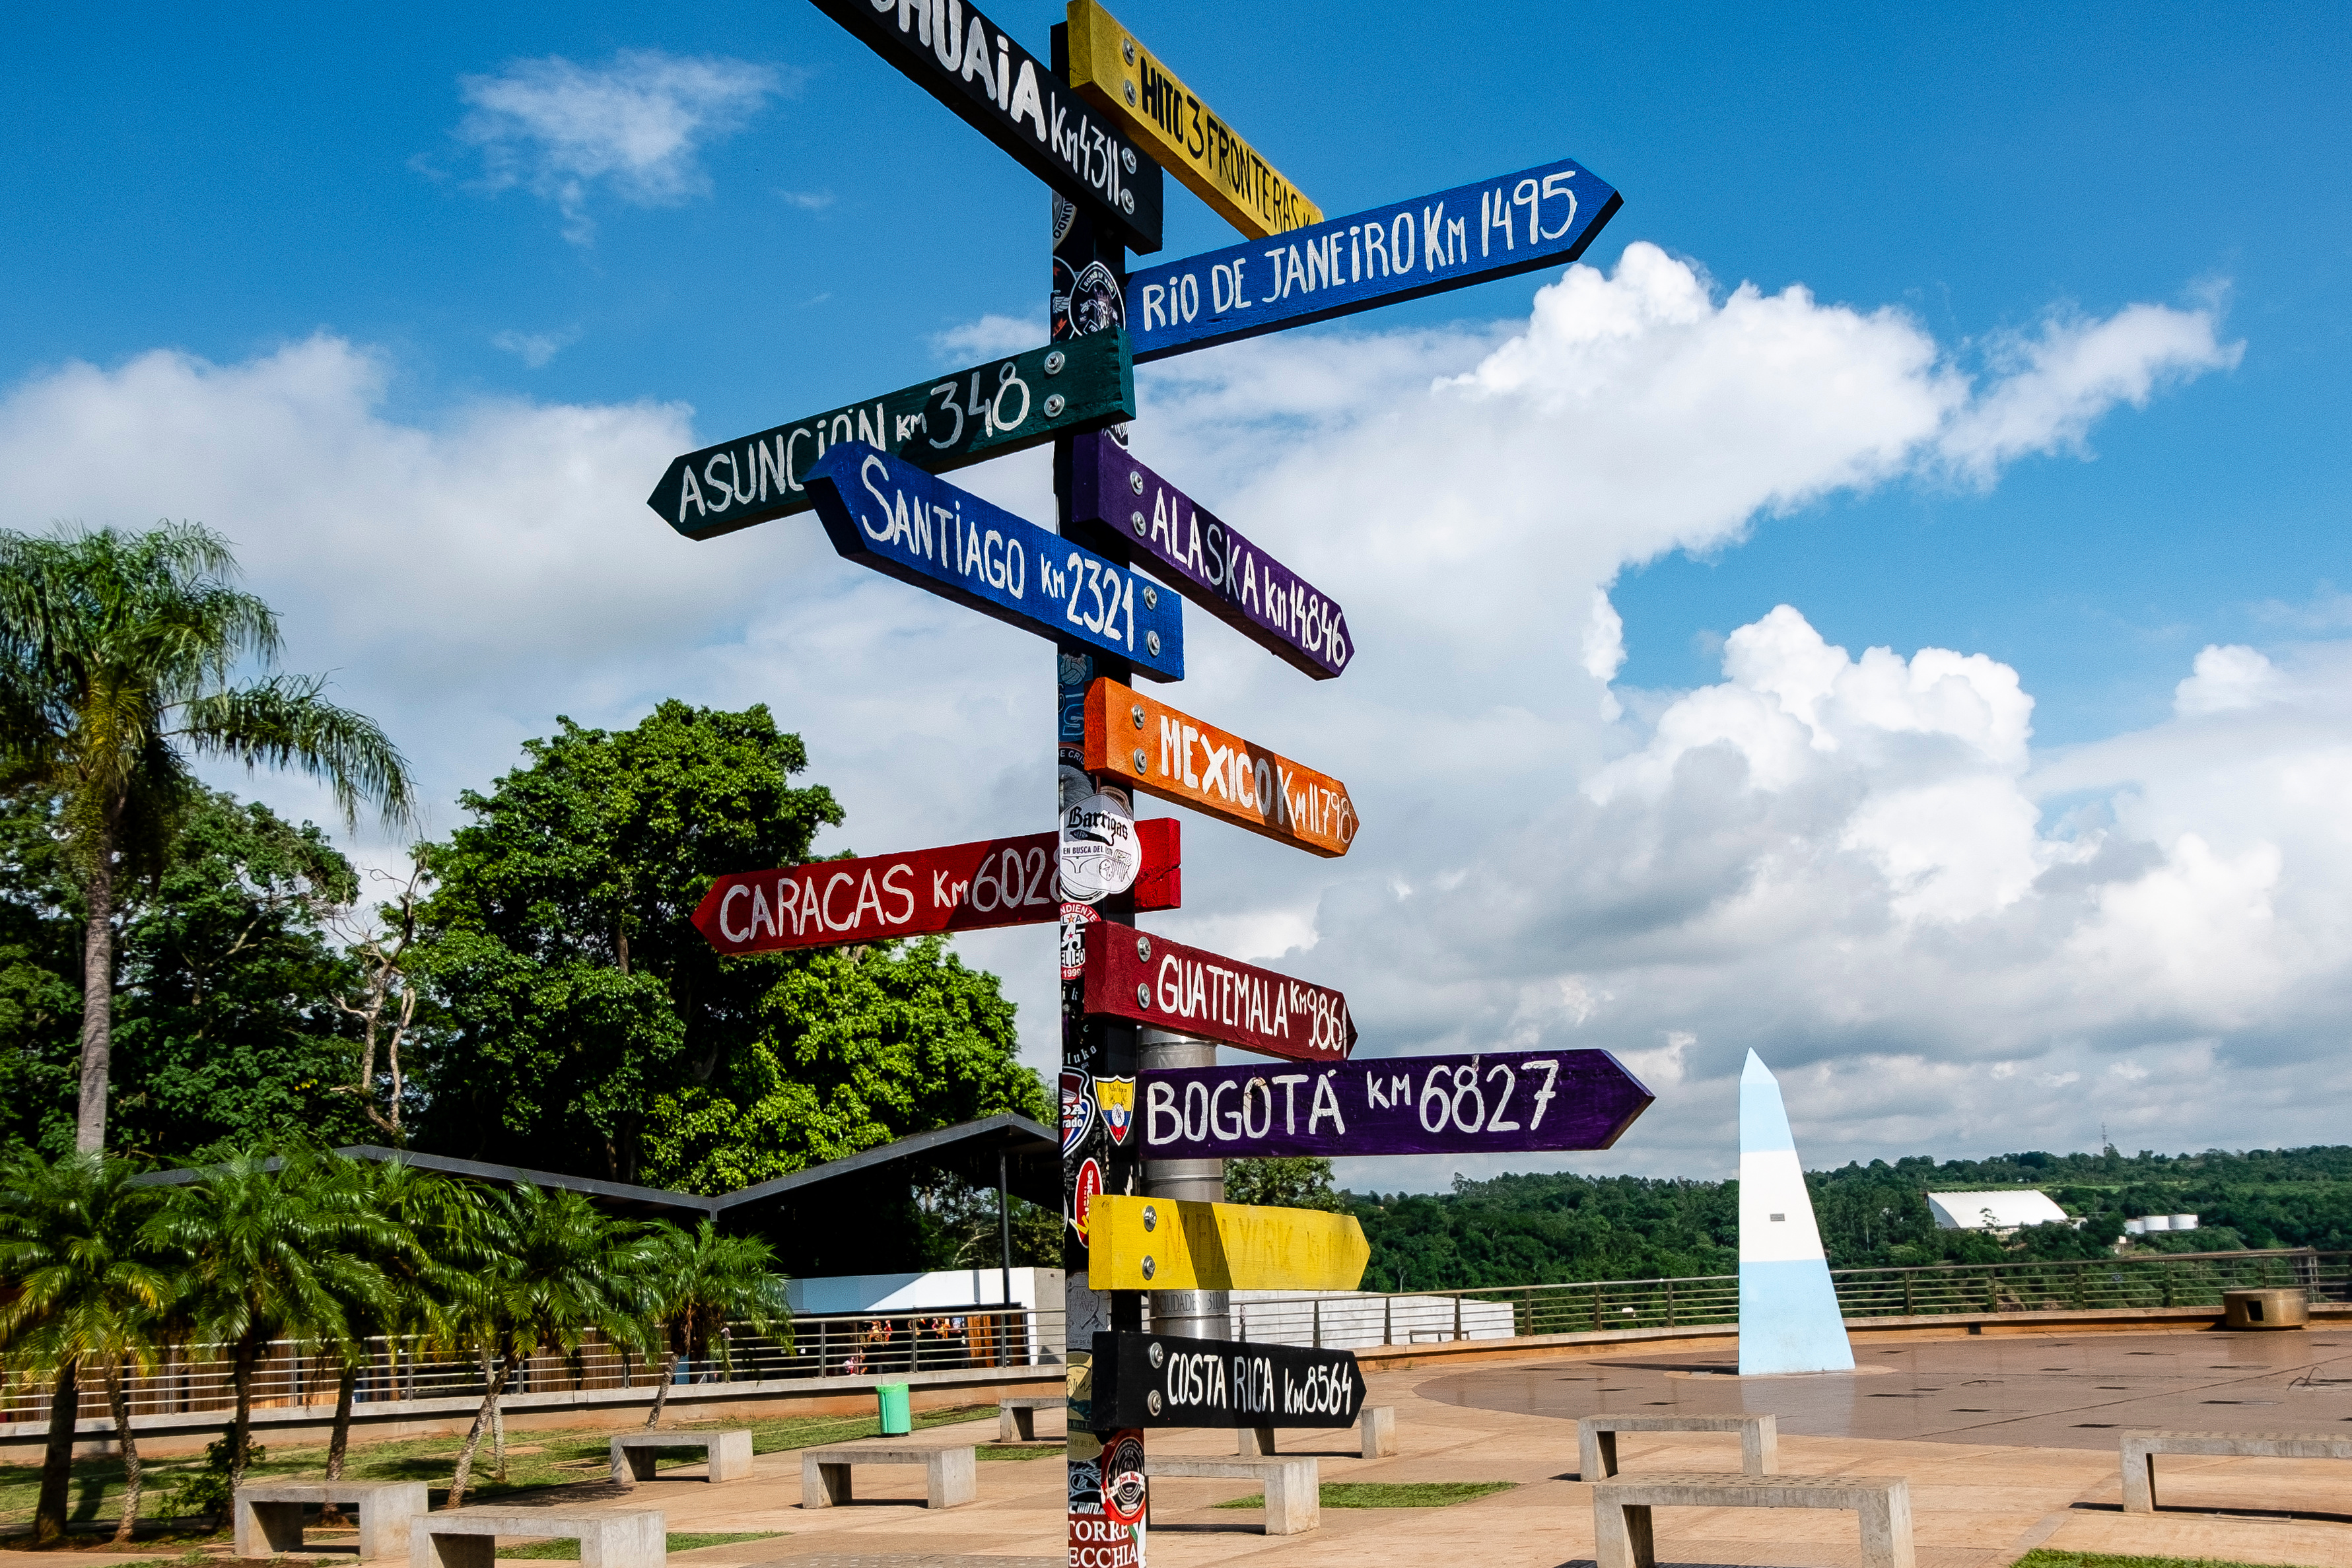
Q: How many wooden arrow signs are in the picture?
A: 12